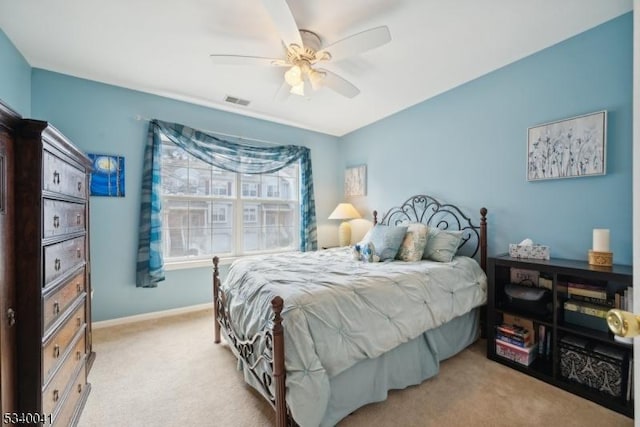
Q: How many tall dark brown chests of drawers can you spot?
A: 1